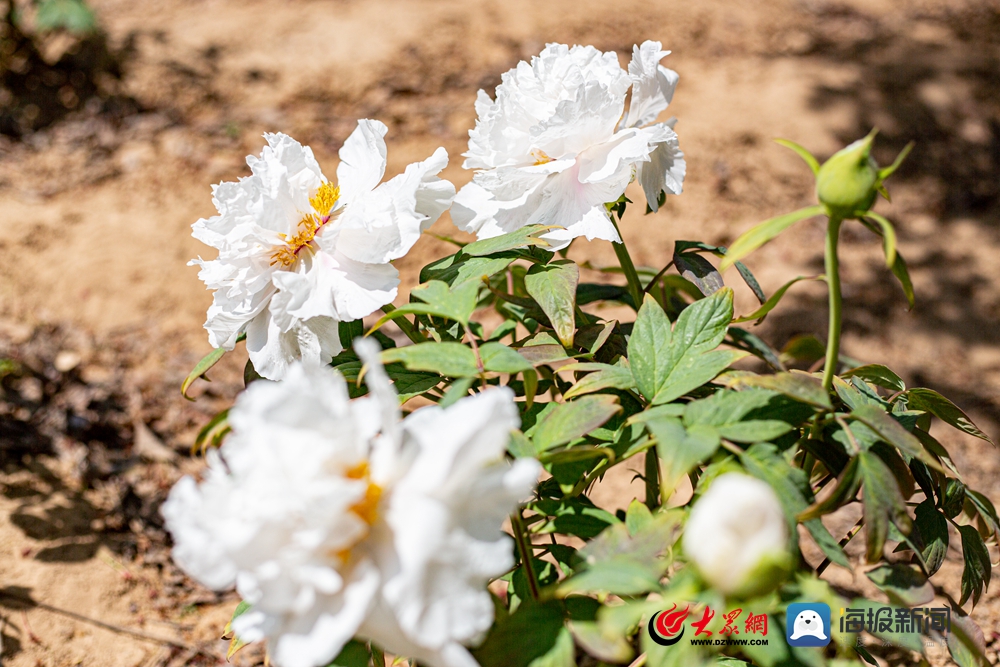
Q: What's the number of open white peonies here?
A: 3